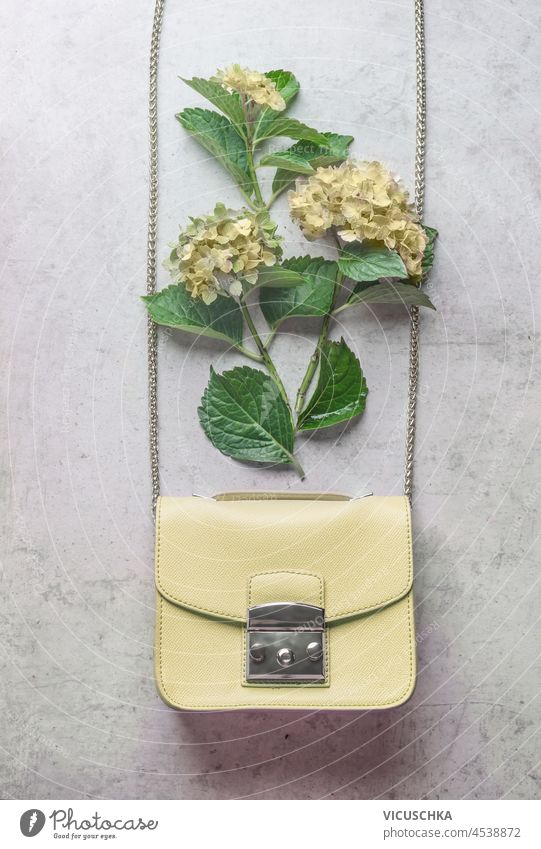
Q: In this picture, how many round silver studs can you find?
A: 3